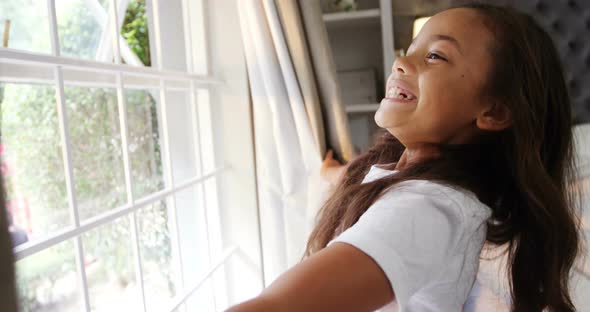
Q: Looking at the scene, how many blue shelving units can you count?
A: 0